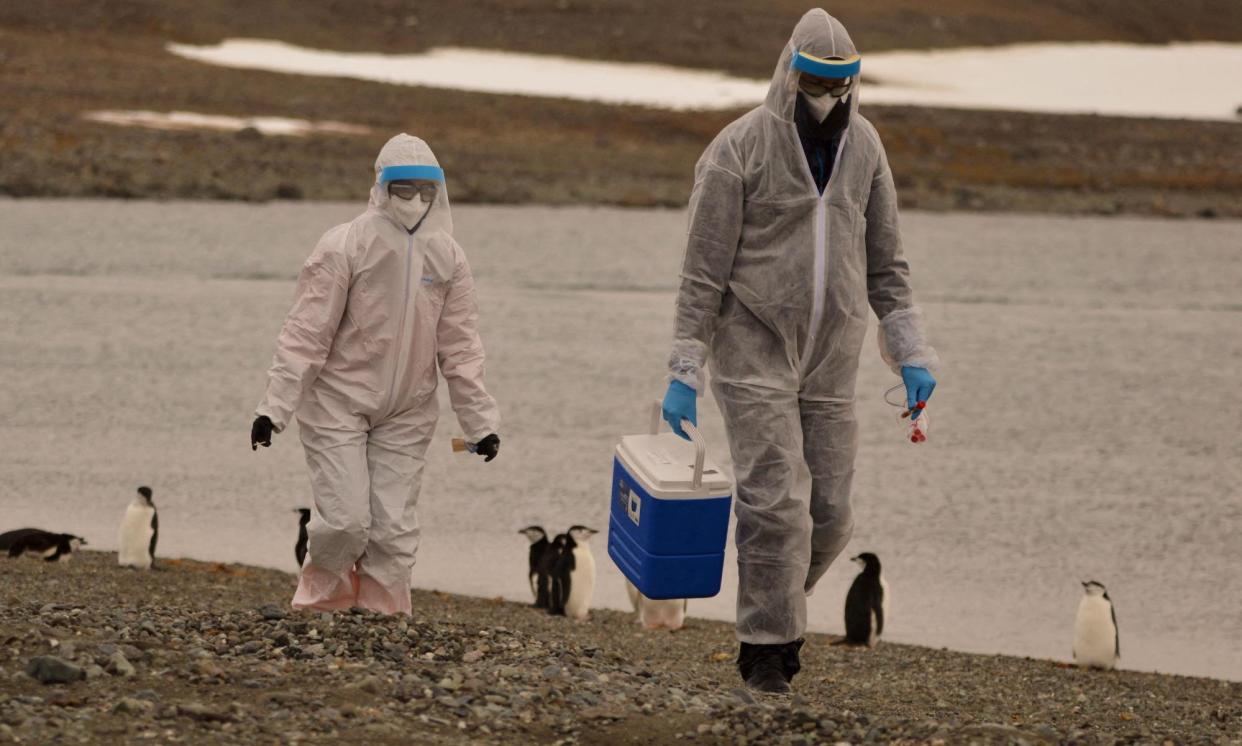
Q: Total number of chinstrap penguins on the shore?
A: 9